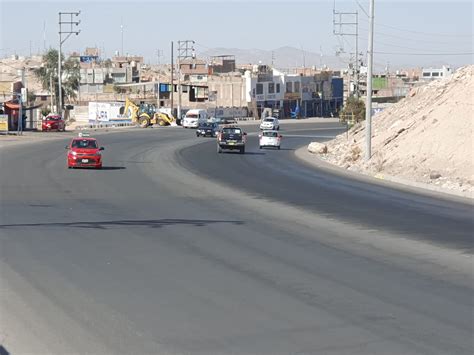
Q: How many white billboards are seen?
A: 1